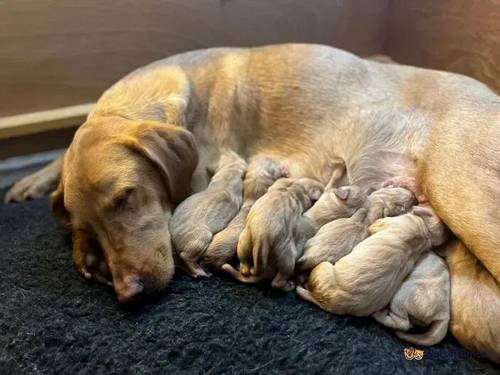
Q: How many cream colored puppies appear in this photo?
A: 7